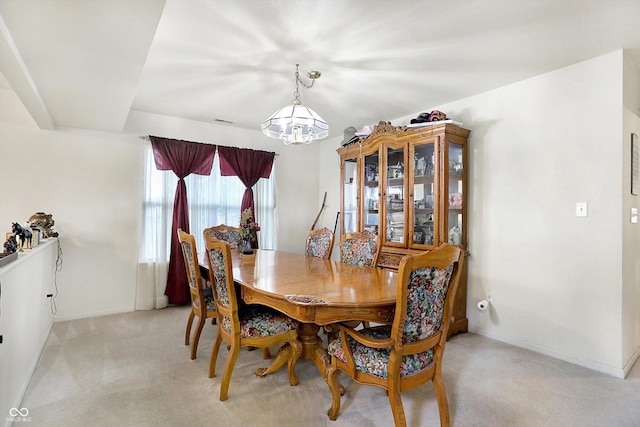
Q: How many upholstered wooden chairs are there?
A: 6